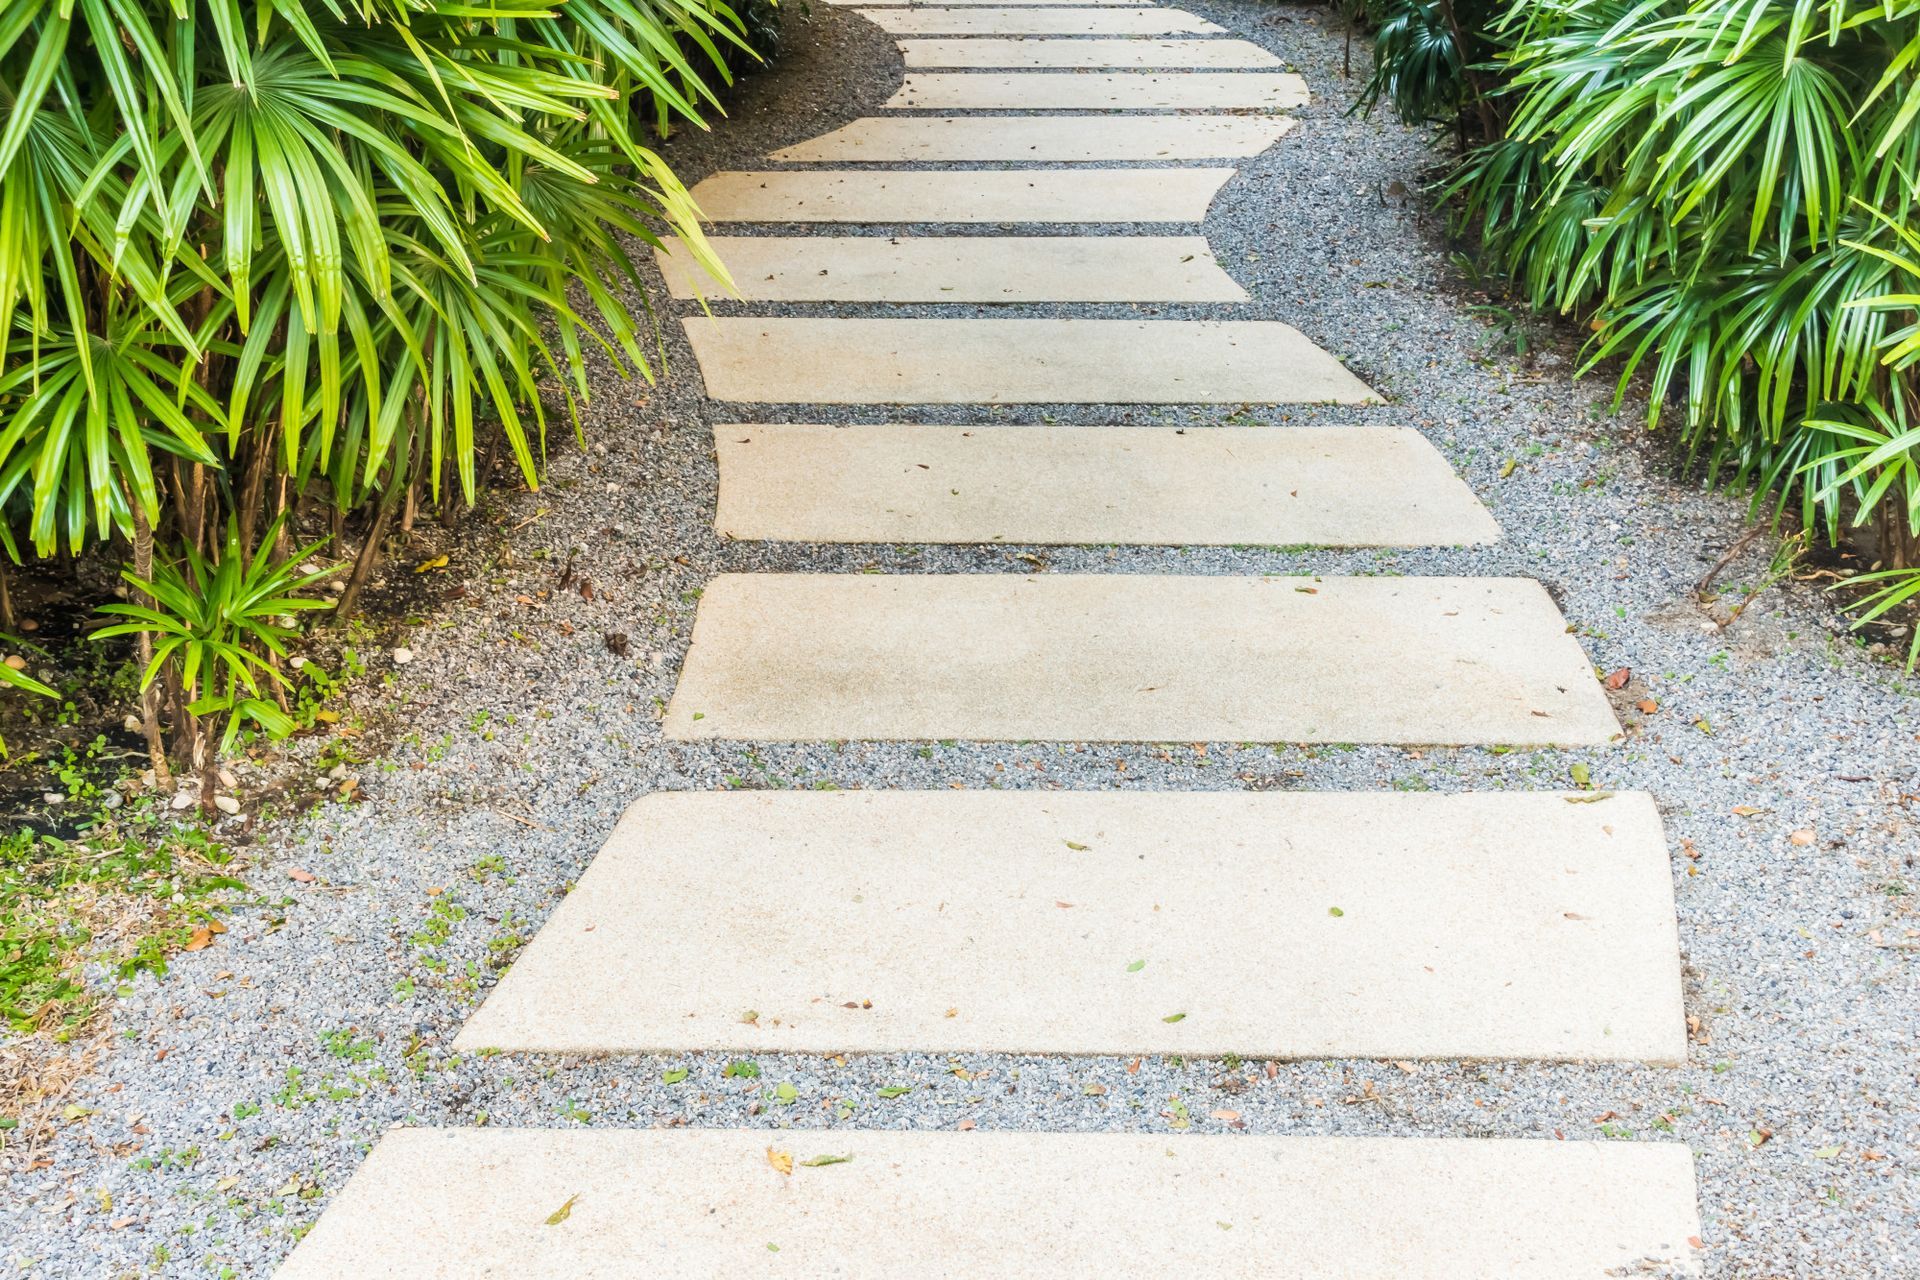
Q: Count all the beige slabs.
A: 12